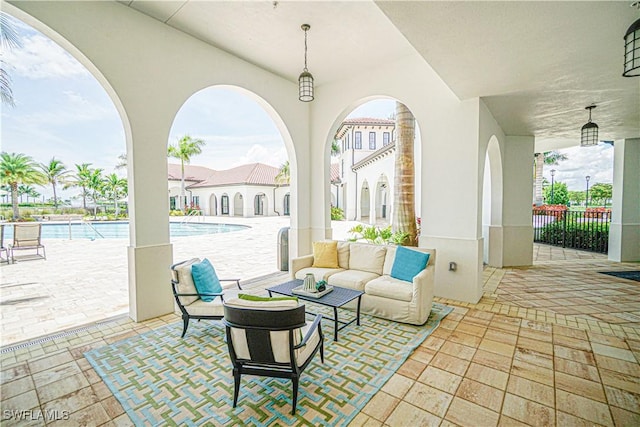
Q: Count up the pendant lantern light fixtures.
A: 3